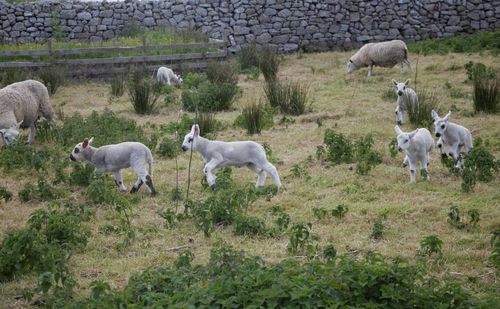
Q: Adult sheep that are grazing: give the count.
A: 2